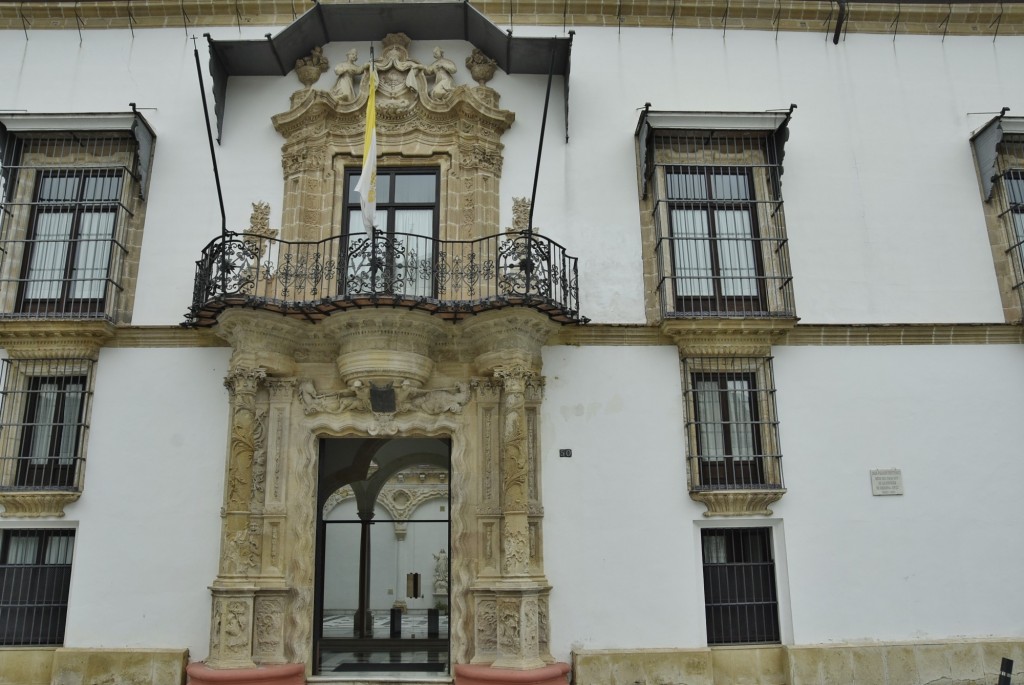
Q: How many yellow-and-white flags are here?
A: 1